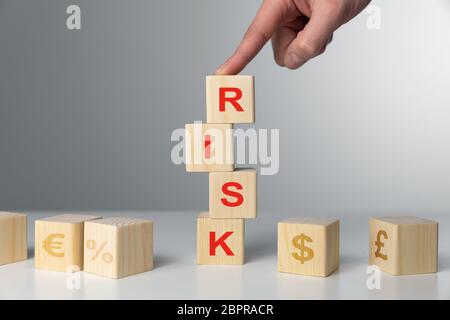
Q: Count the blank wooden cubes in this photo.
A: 1